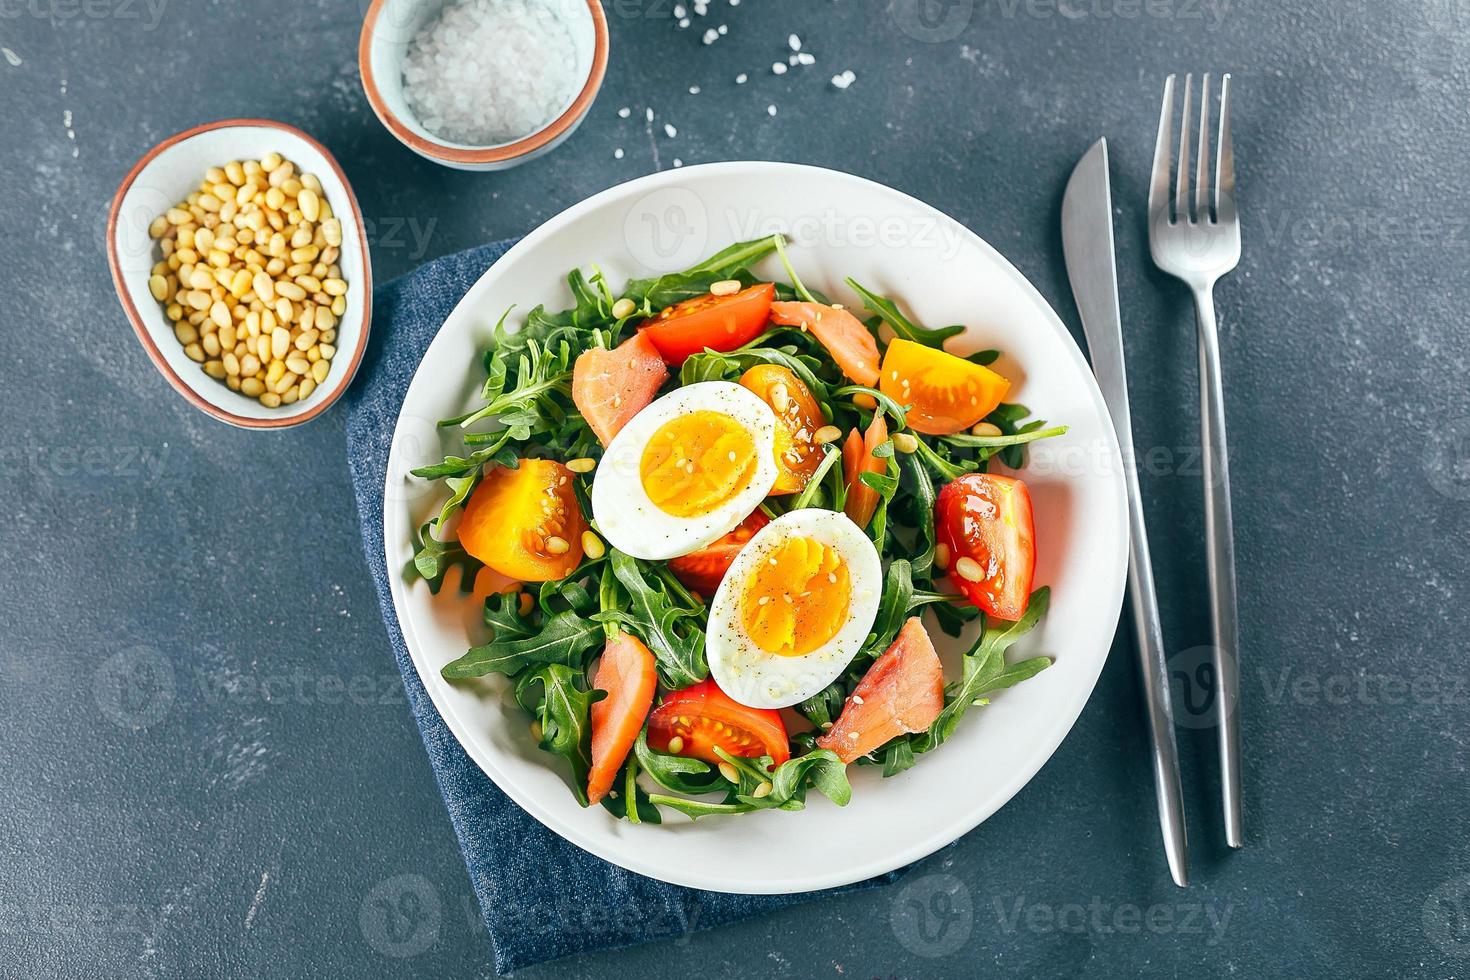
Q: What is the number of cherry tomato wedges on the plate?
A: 7